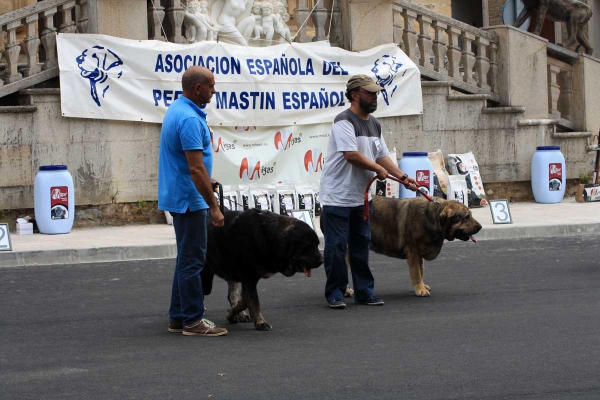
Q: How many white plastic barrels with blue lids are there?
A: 3